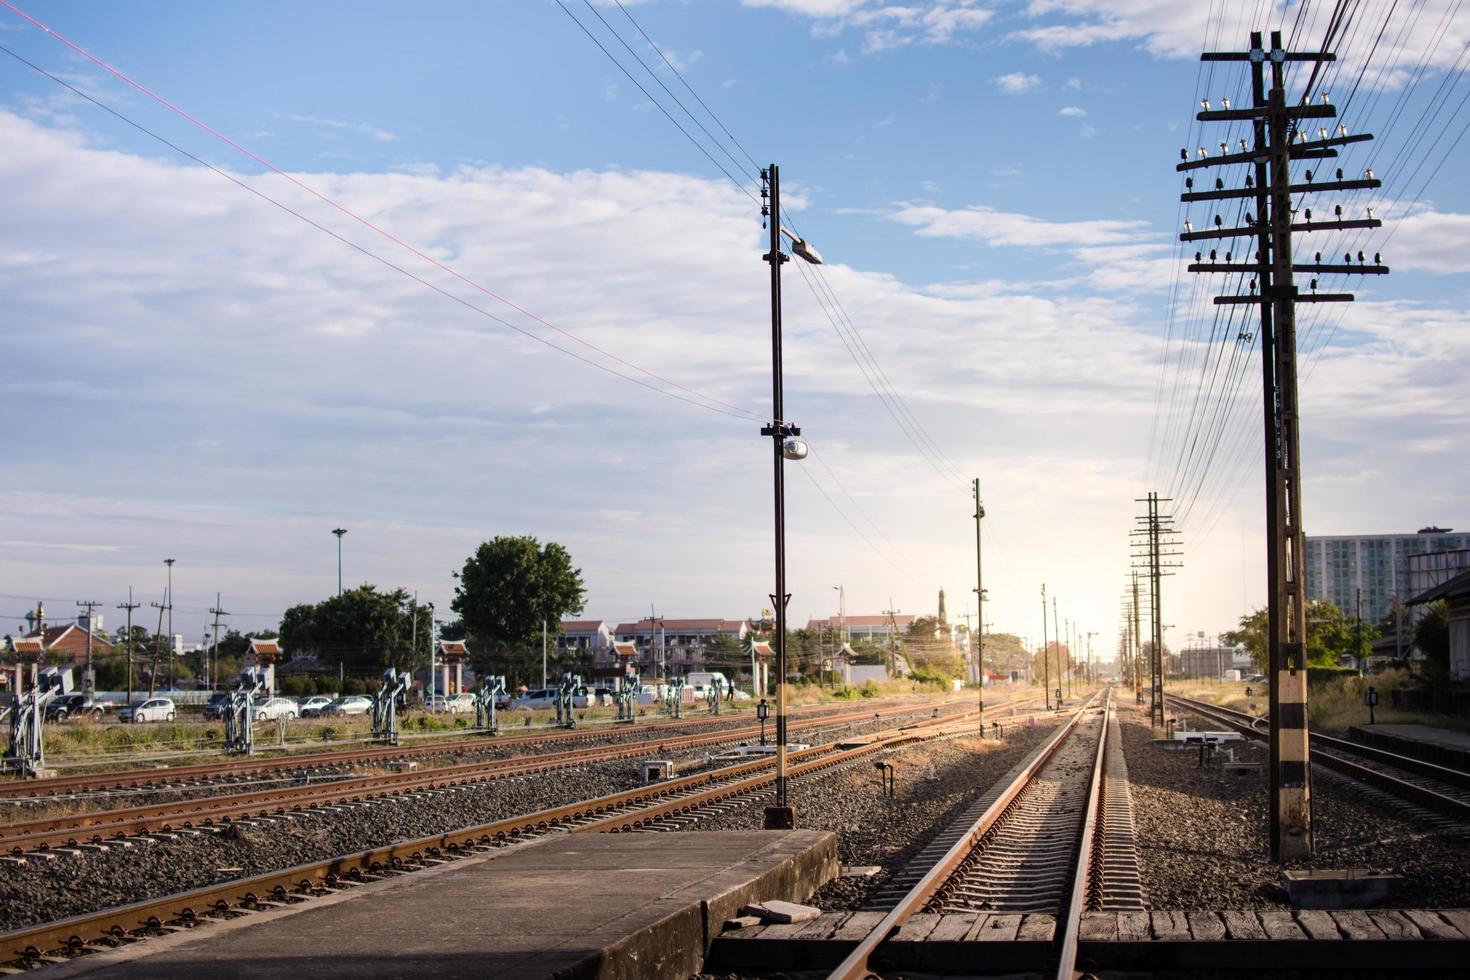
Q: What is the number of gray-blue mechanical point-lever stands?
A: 8